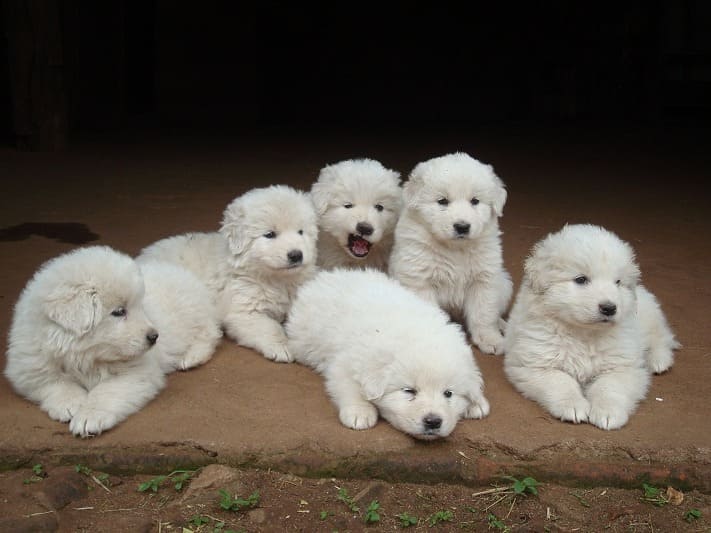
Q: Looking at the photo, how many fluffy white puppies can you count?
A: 6